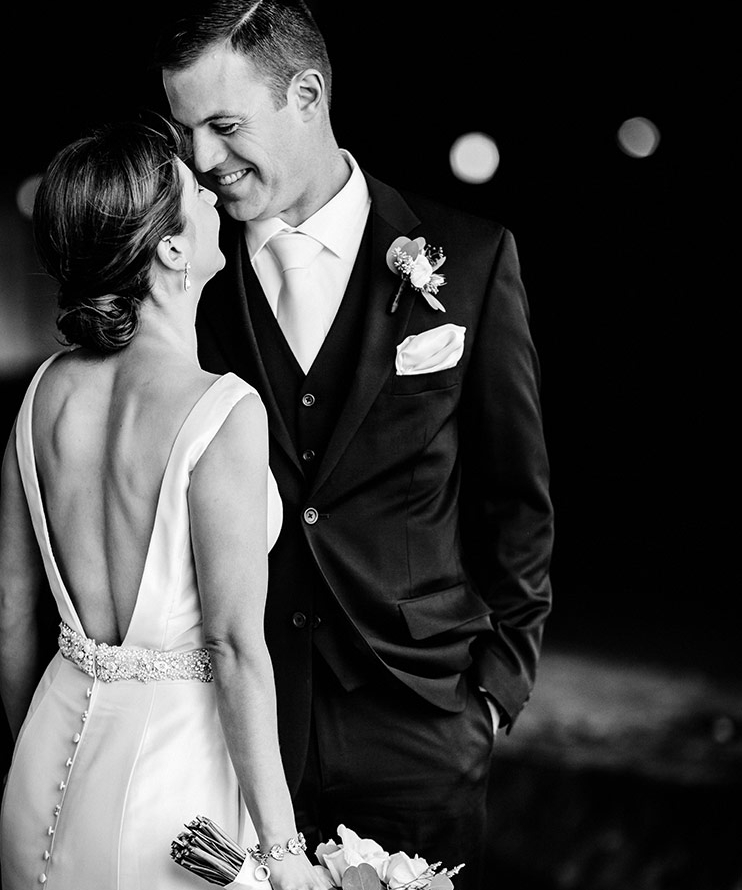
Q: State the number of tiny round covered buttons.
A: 9